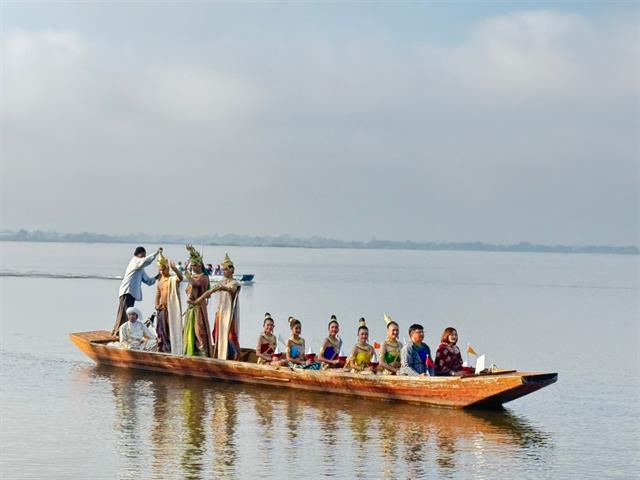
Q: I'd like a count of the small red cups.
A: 5